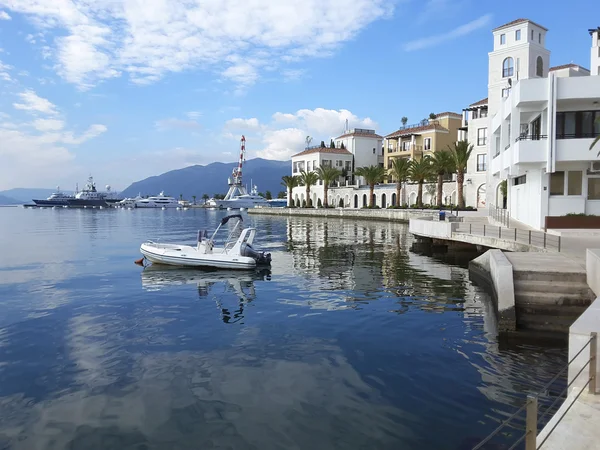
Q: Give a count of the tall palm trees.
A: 8